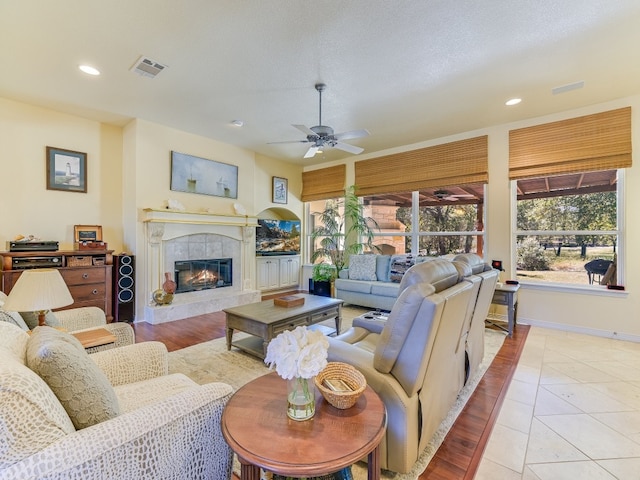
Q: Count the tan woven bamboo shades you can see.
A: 3